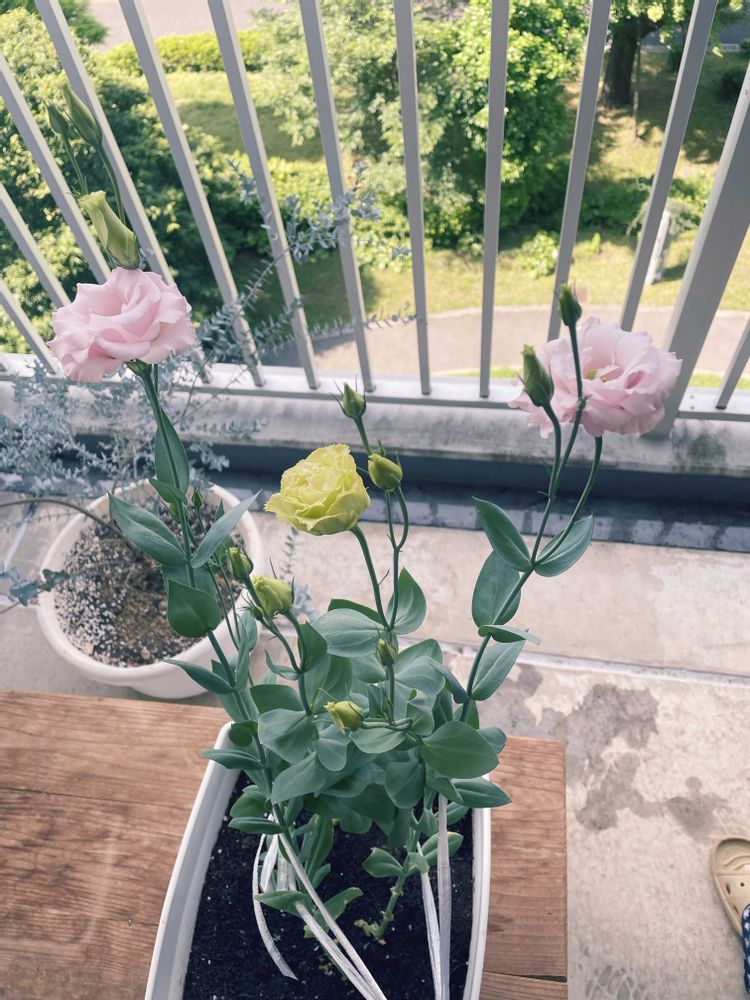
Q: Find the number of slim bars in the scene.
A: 12